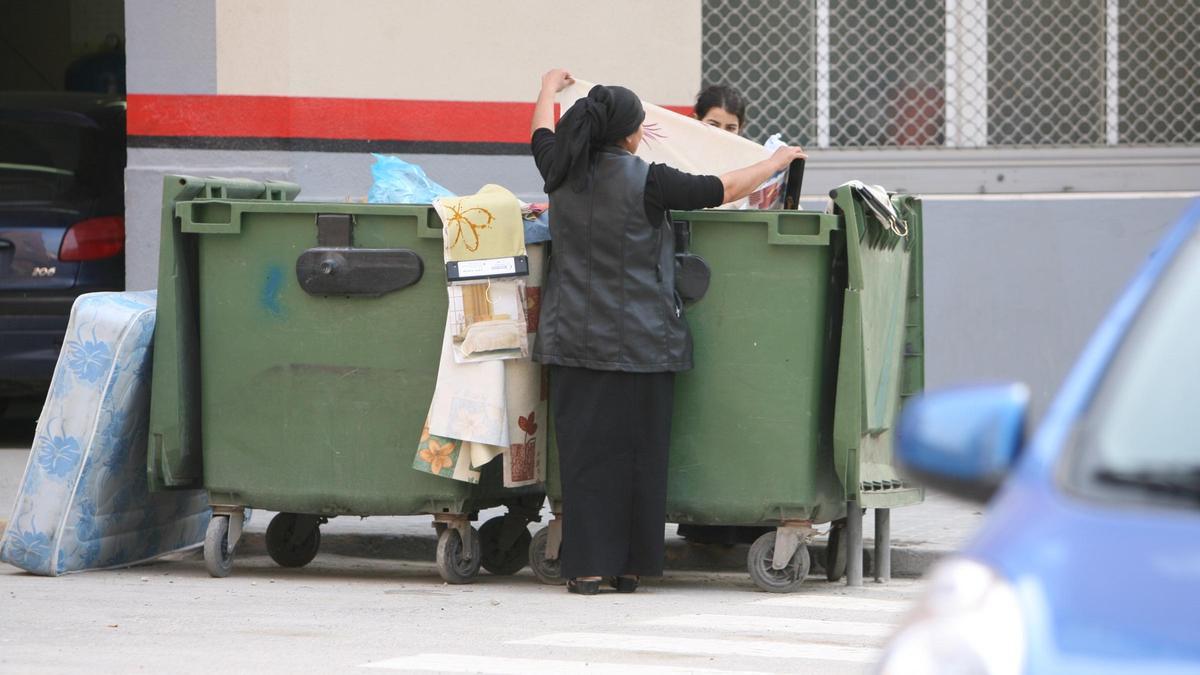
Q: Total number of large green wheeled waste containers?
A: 2